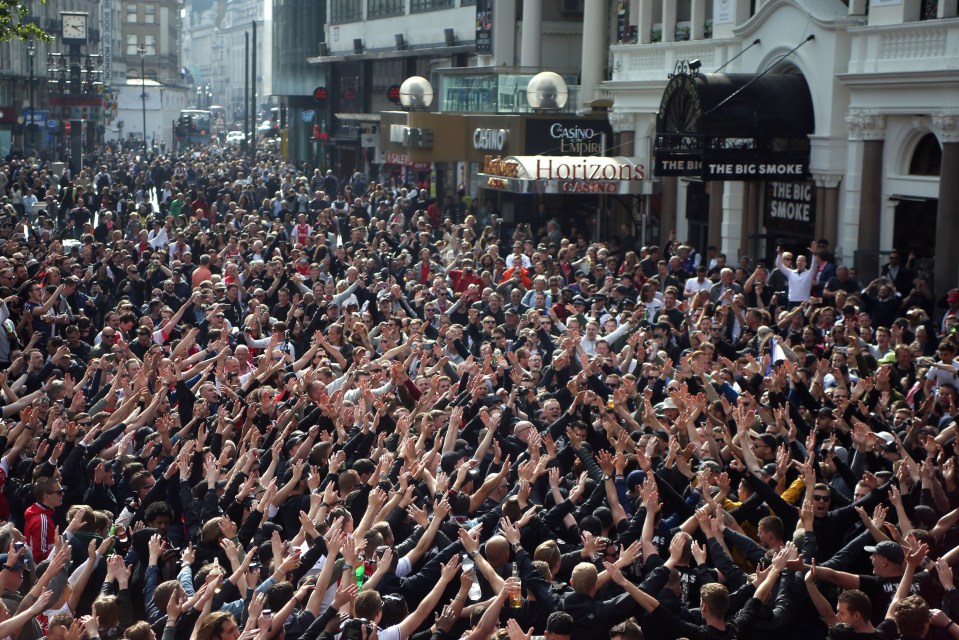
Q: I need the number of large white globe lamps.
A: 2